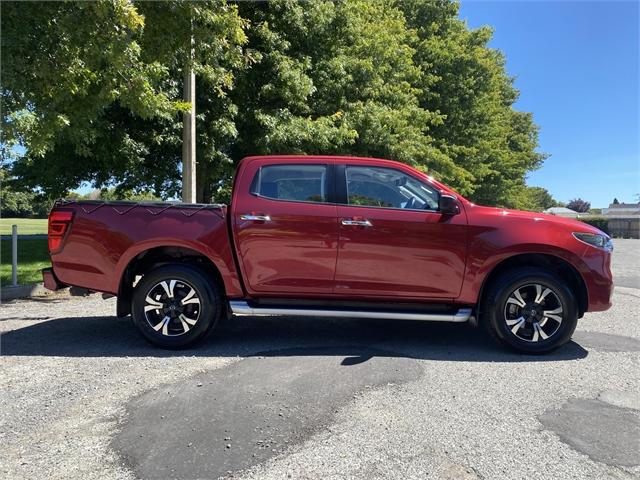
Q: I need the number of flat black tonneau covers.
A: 1